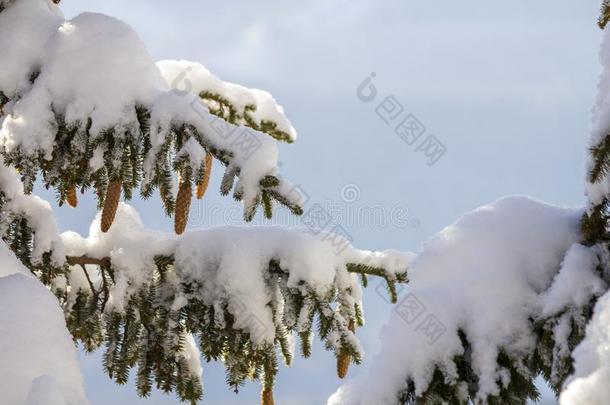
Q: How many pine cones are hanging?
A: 6